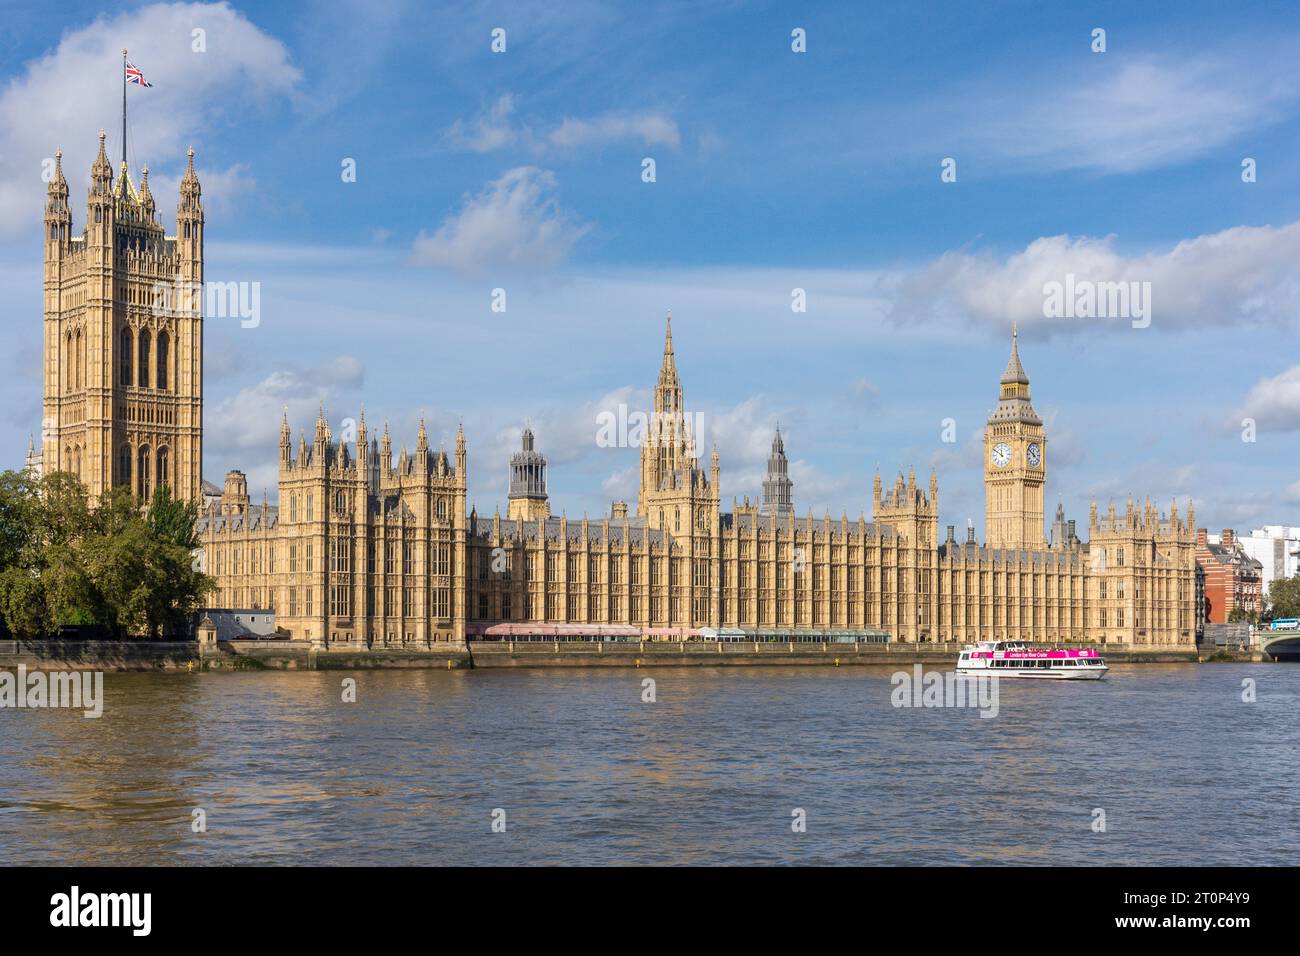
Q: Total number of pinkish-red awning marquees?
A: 2